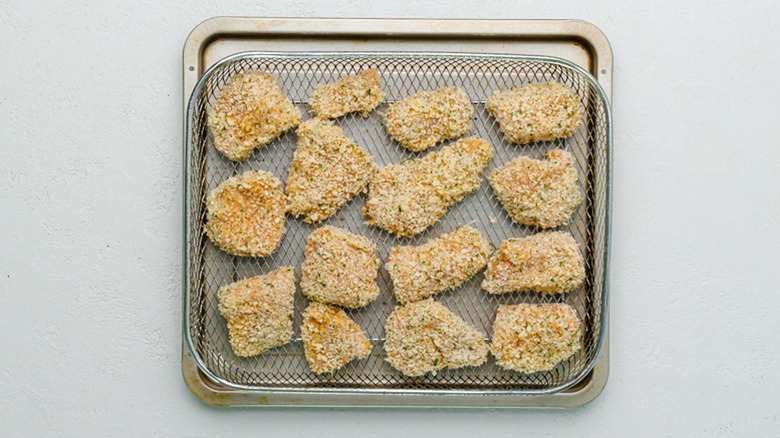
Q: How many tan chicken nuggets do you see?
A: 15